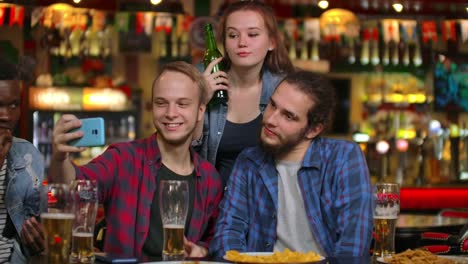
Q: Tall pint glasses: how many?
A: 4